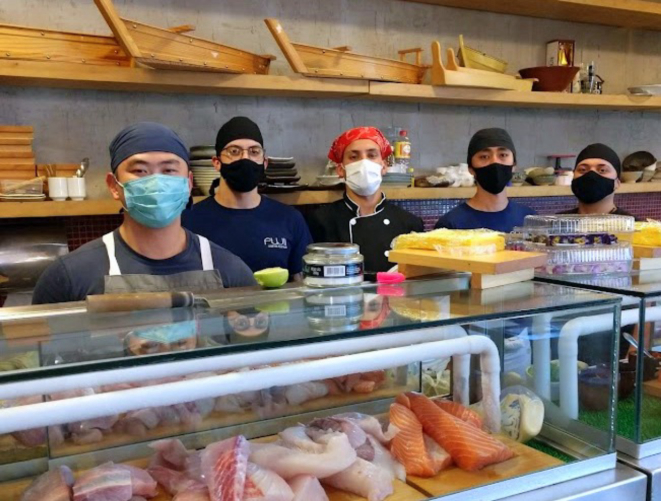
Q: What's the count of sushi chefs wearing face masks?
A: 5